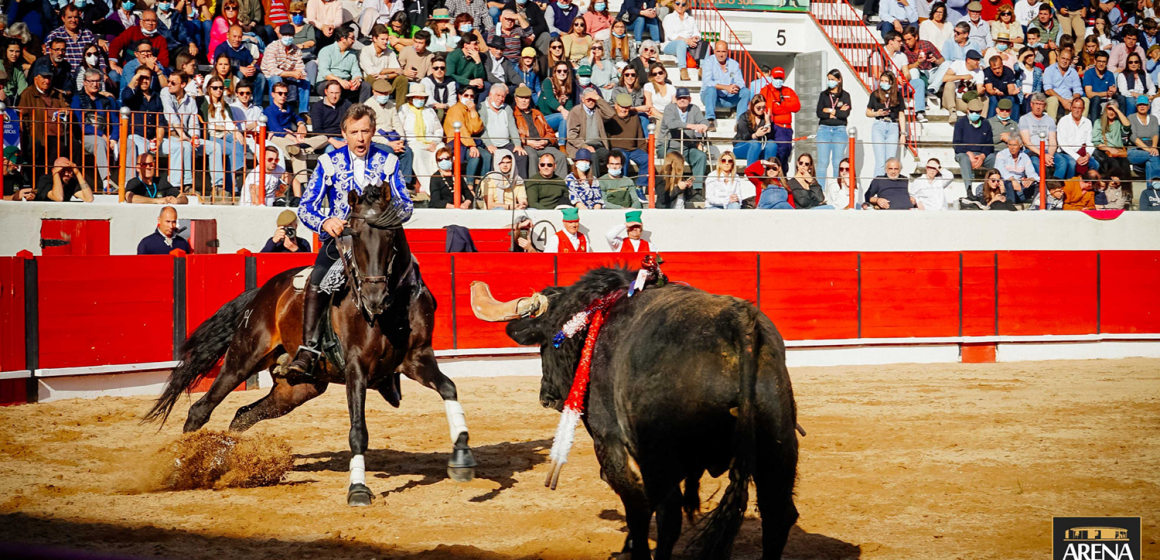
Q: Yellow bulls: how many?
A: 0